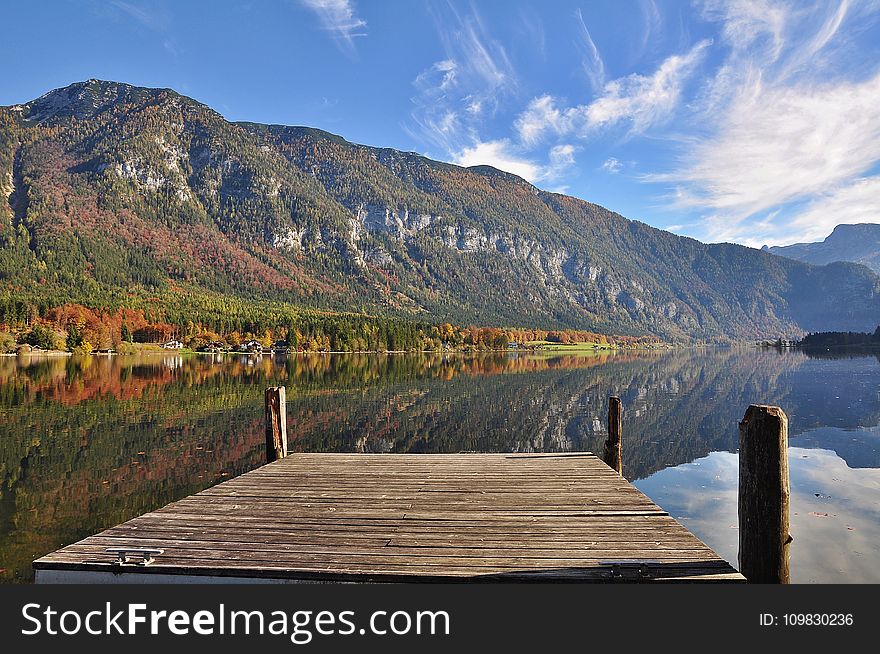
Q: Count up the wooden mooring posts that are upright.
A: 3